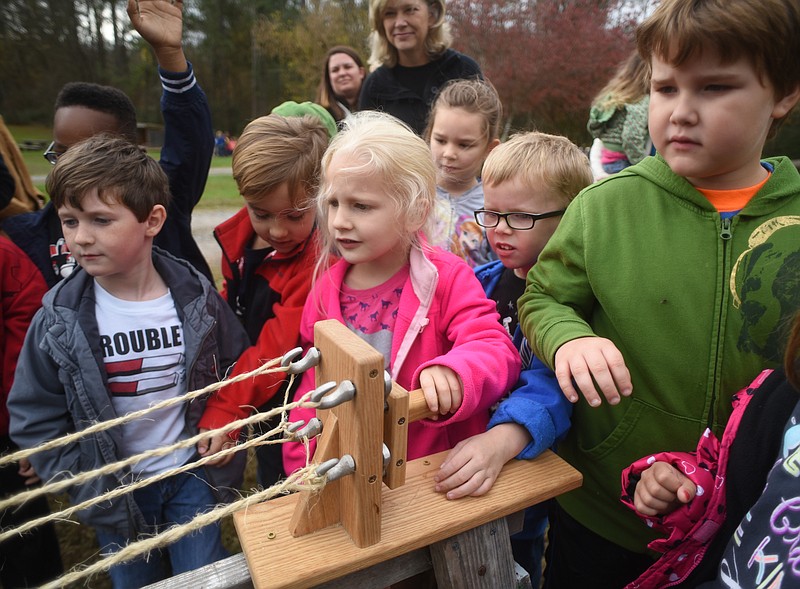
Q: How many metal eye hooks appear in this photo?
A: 4